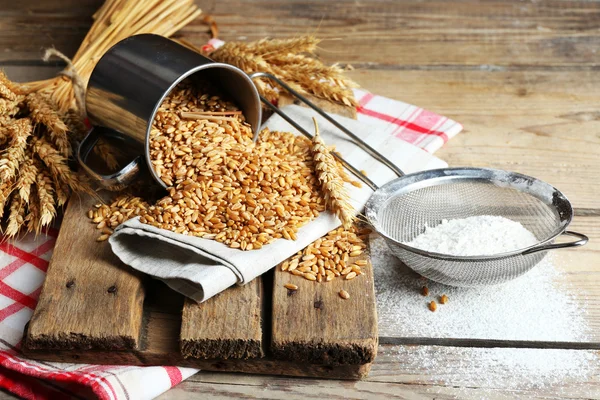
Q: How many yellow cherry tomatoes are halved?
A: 0